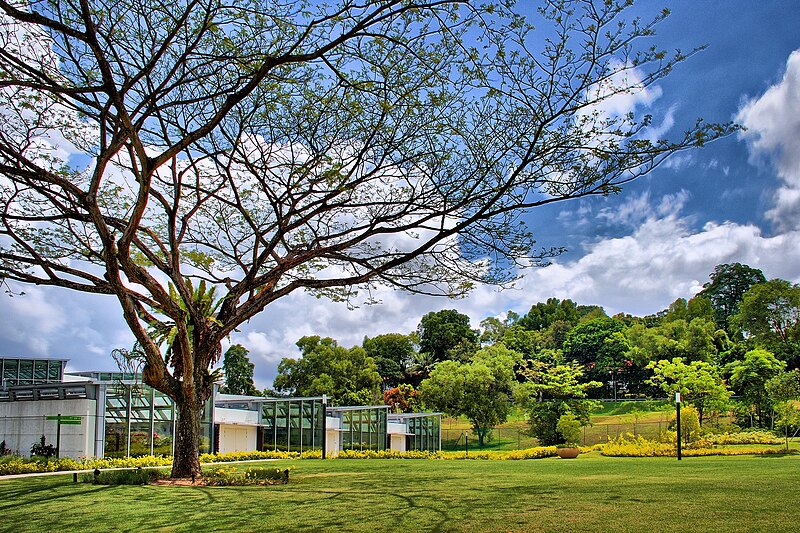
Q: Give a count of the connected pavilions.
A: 4